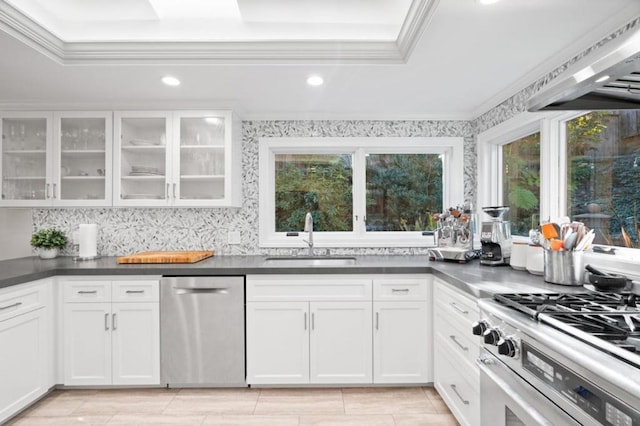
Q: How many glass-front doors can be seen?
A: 4